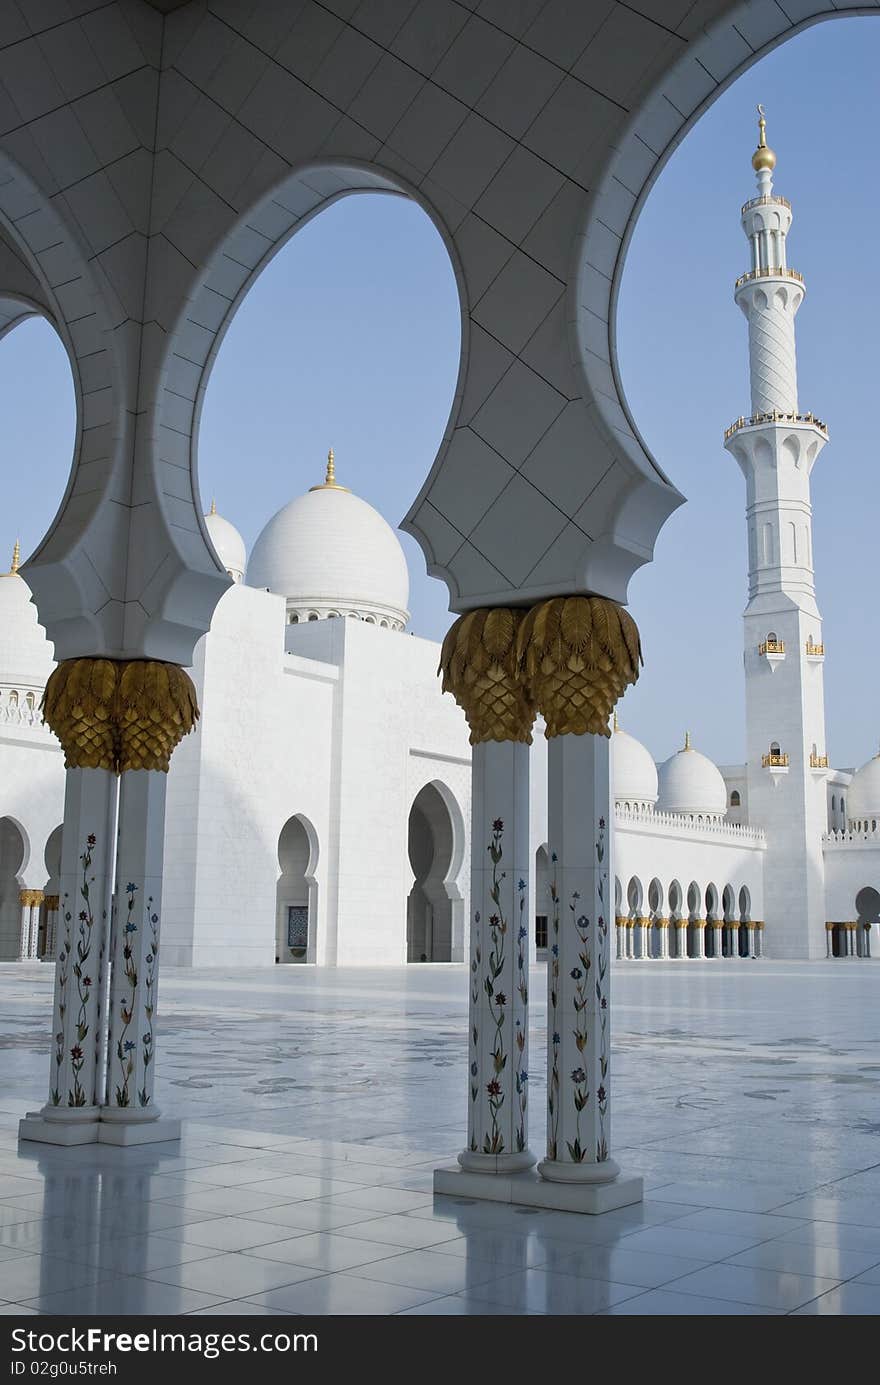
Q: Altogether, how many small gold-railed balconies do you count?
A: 4